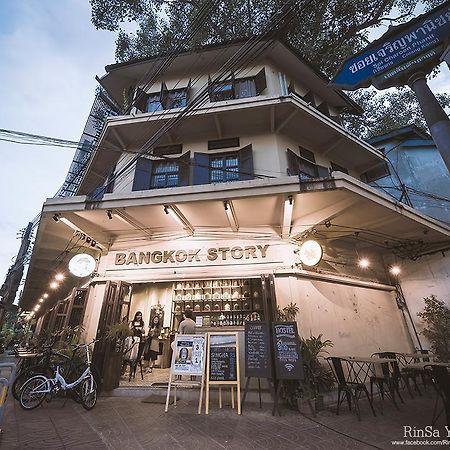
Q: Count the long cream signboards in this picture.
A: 1